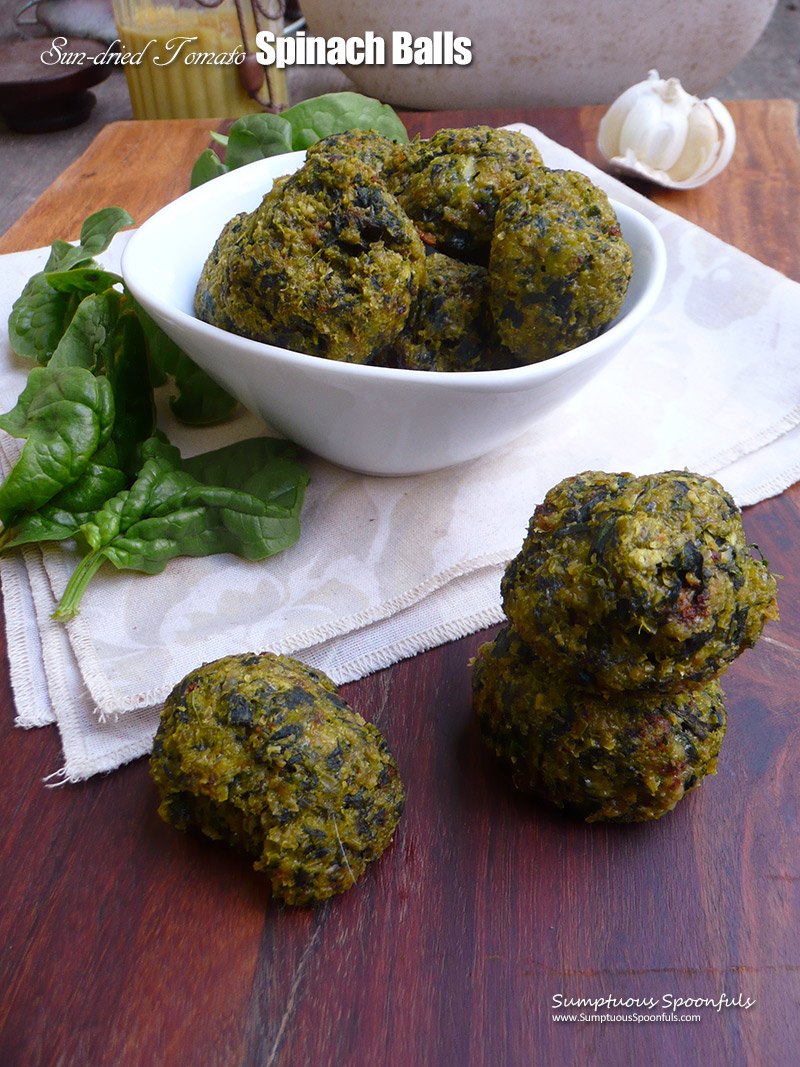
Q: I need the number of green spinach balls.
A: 8